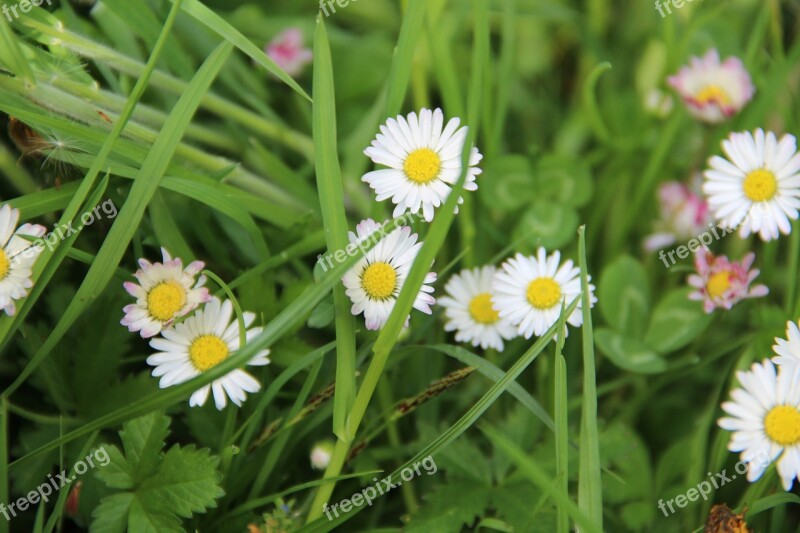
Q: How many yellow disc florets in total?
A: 11